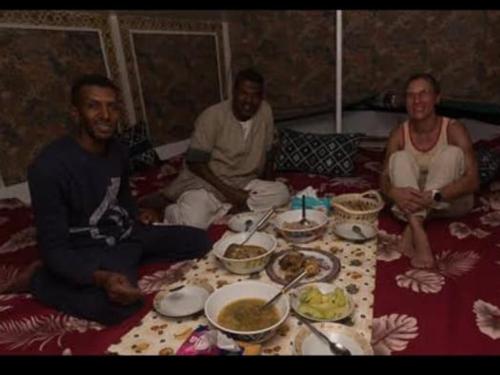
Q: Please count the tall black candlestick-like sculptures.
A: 0